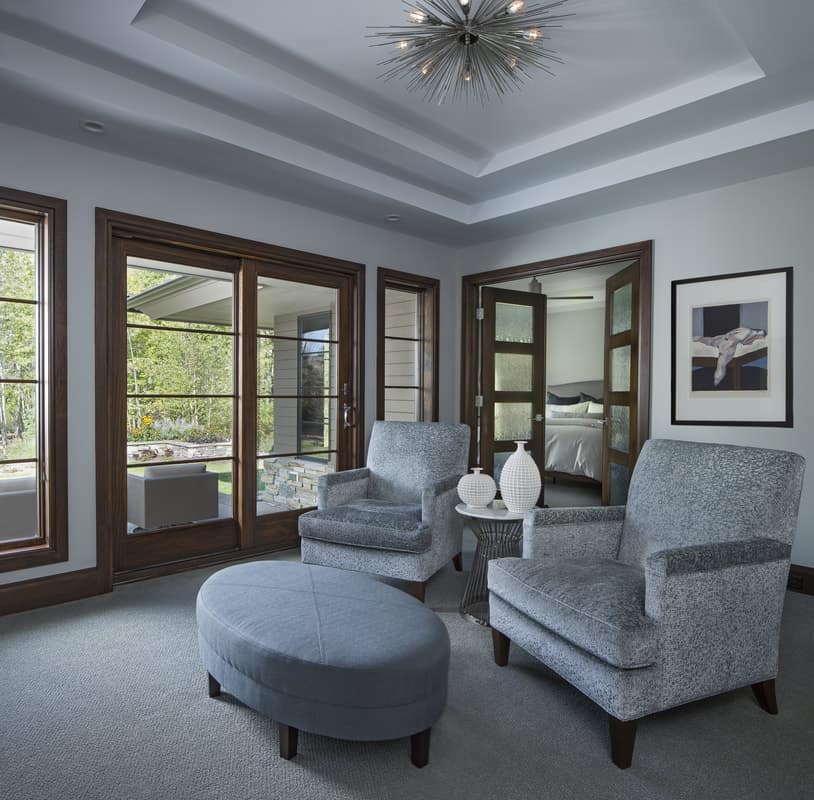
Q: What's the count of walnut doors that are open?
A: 2